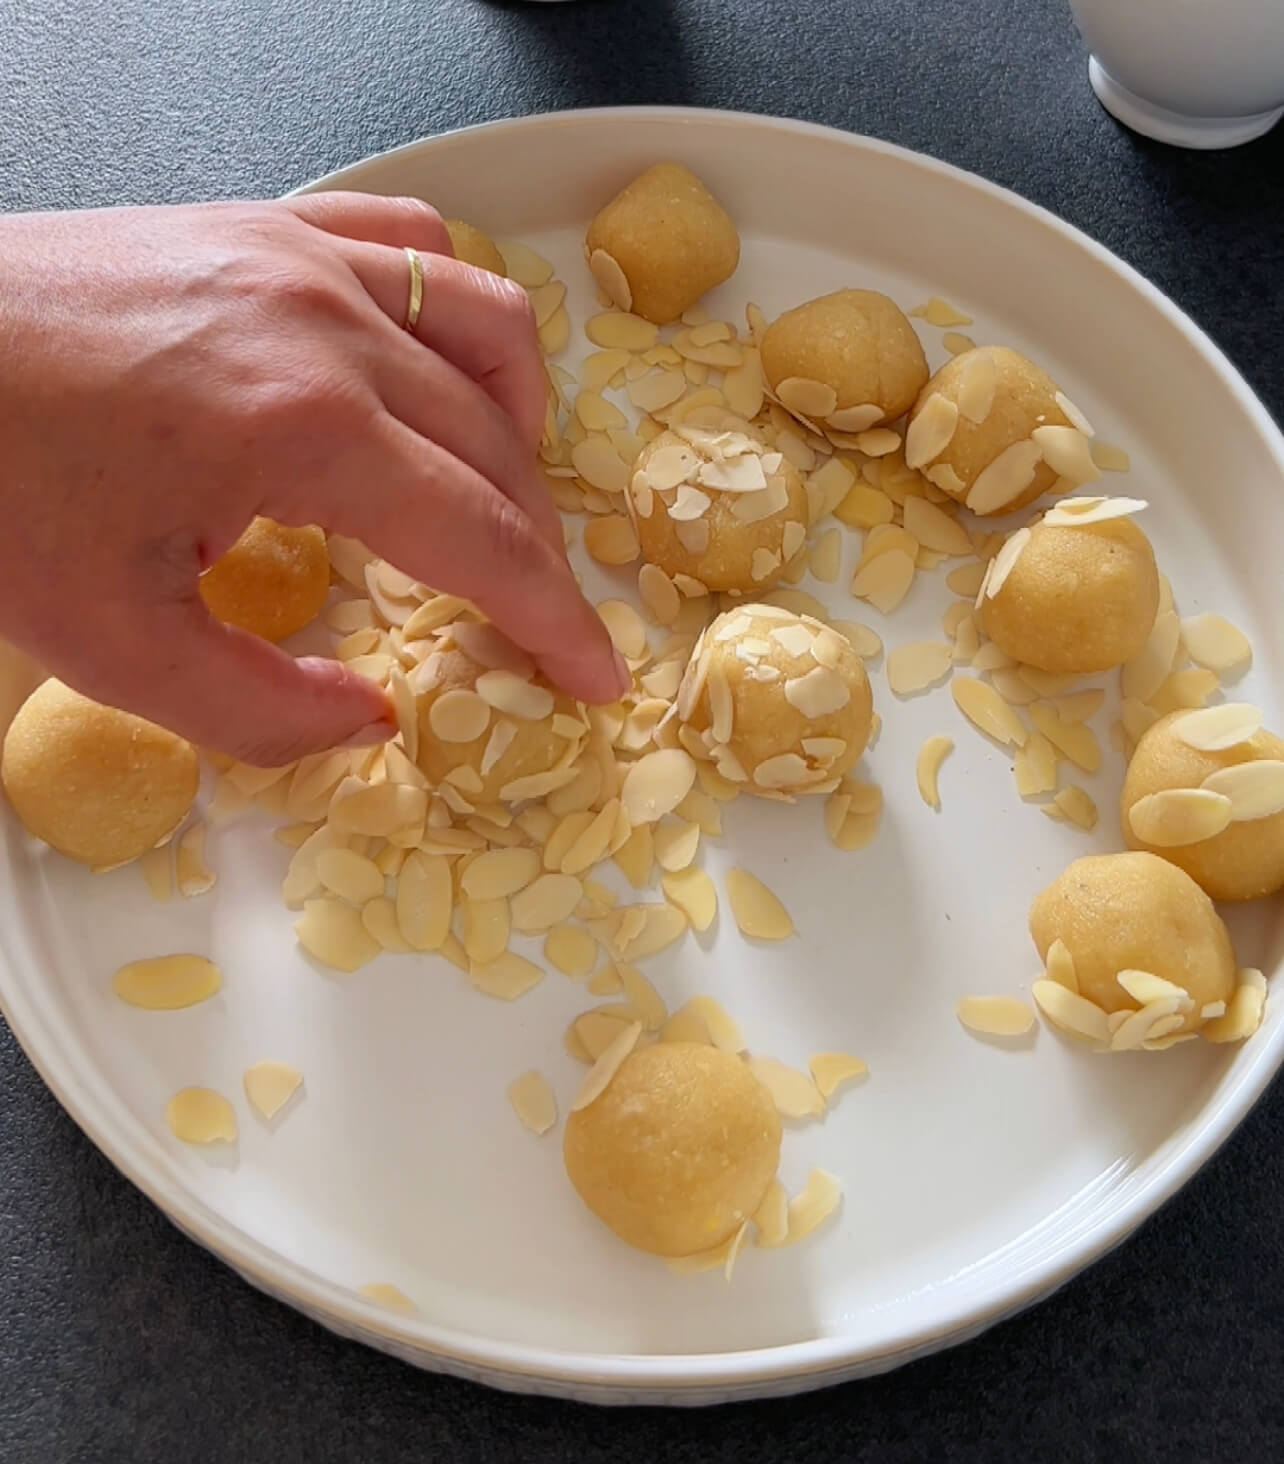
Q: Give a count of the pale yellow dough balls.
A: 13